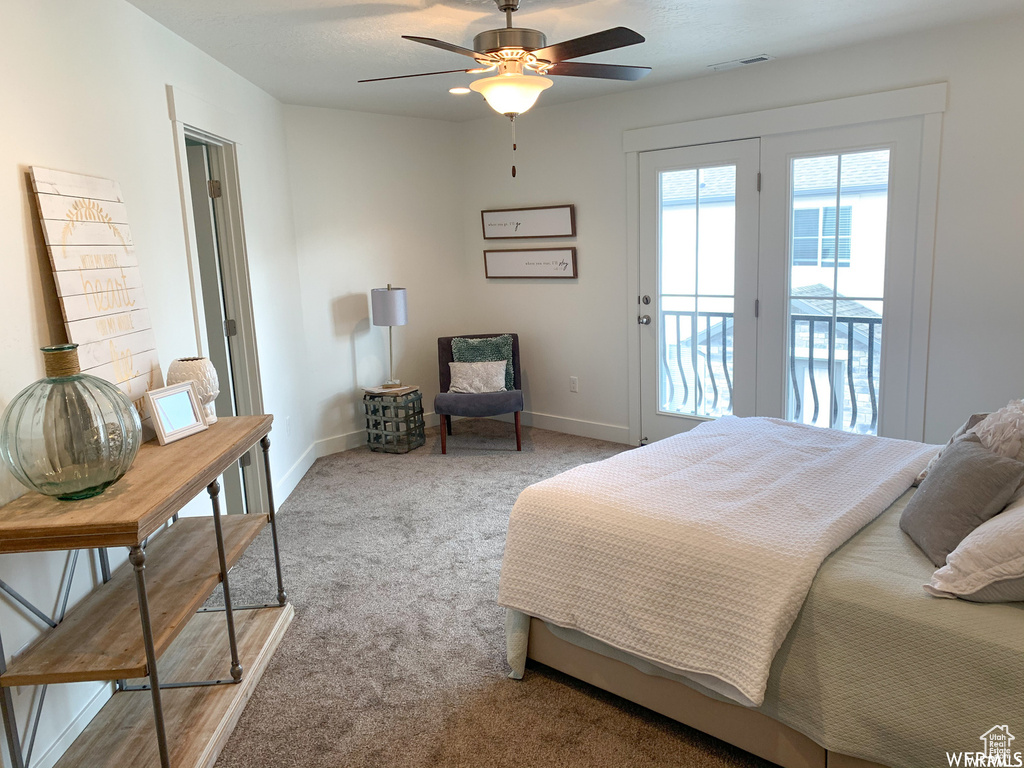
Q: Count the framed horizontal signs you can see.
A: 2